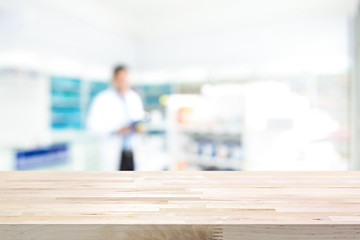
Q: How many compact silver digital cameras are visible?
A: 0